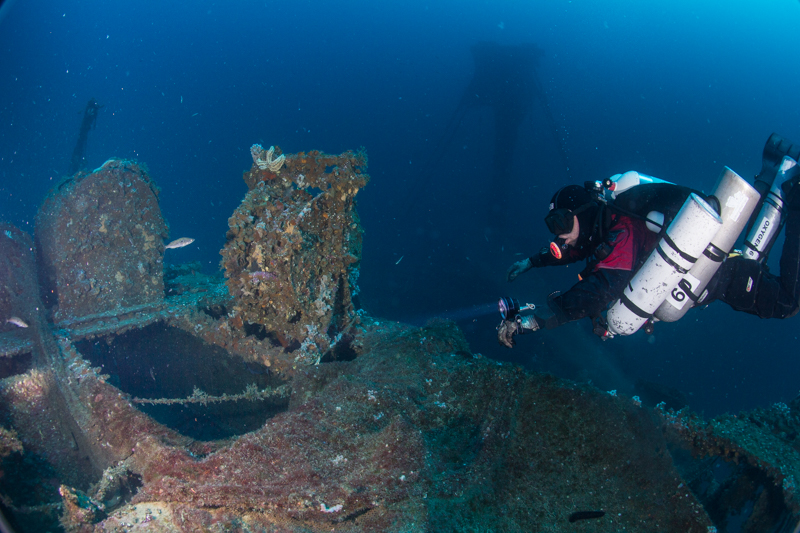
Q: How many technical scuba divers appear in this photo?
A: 1